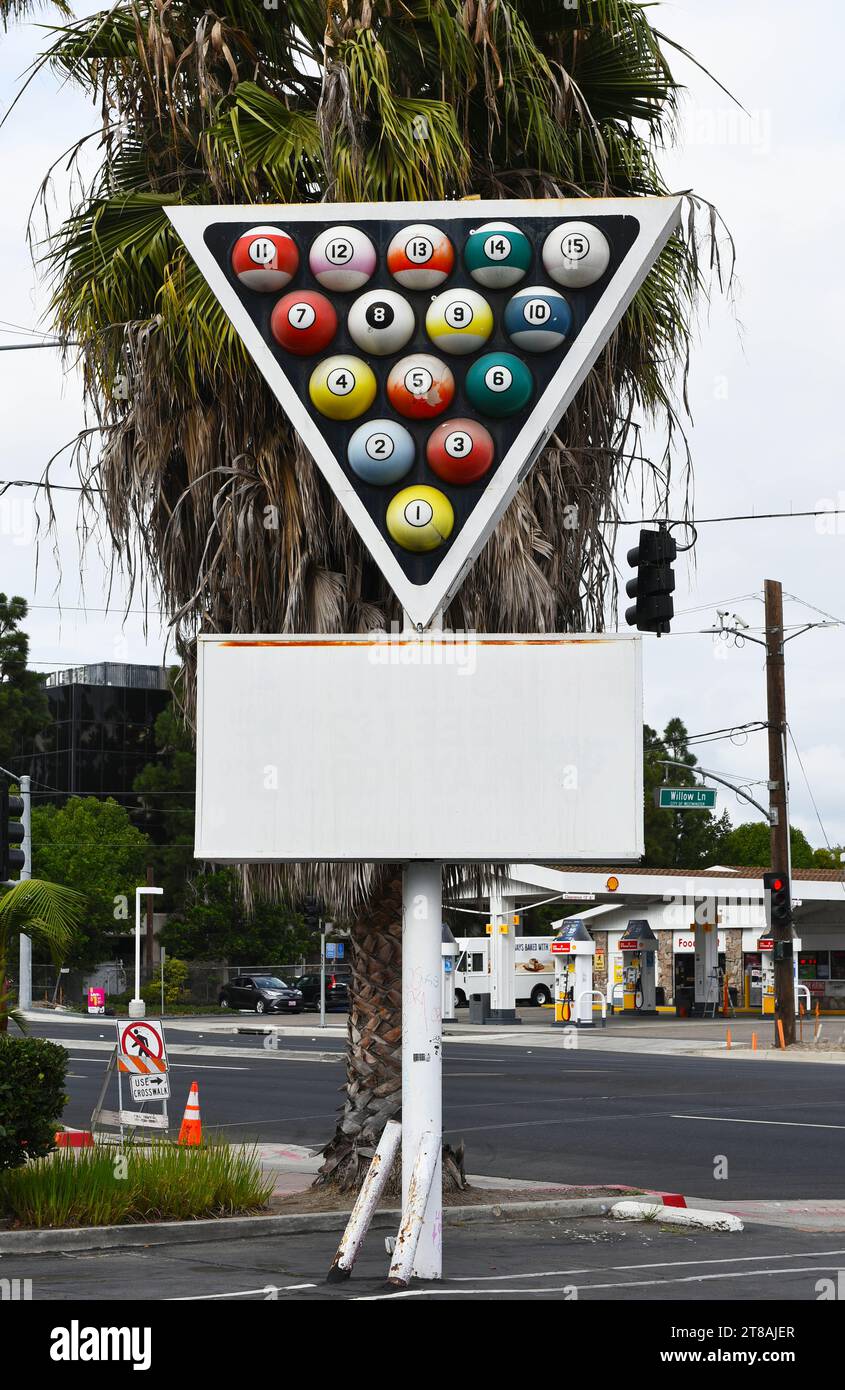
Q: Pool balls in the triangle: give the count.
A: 15